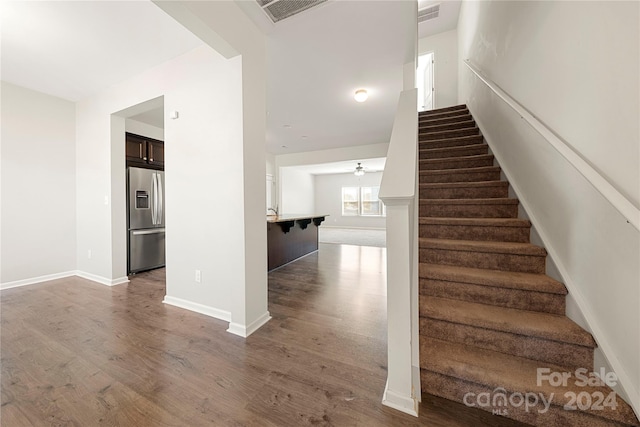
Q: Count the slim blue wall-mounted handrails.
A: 0